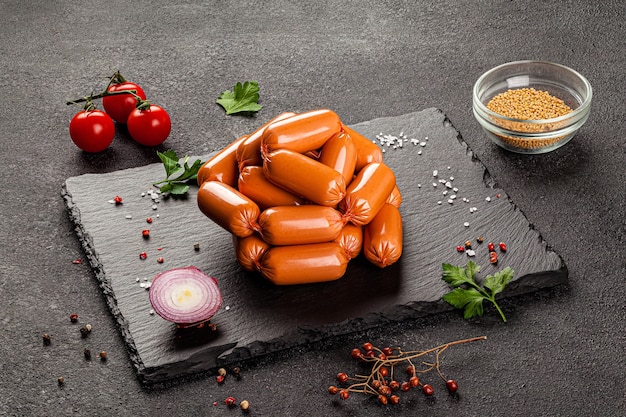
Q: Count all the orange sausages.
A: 15